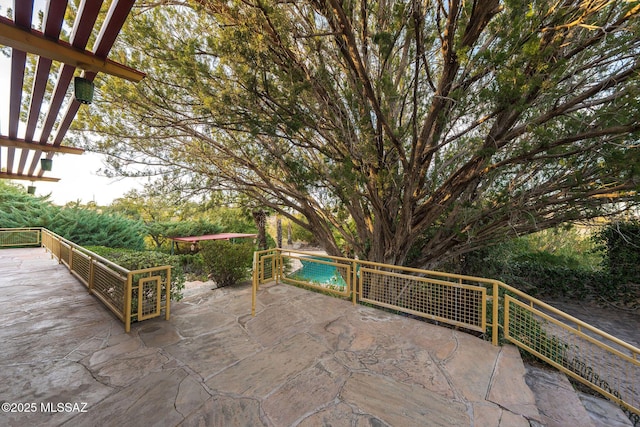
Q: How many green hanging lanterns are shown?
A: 3